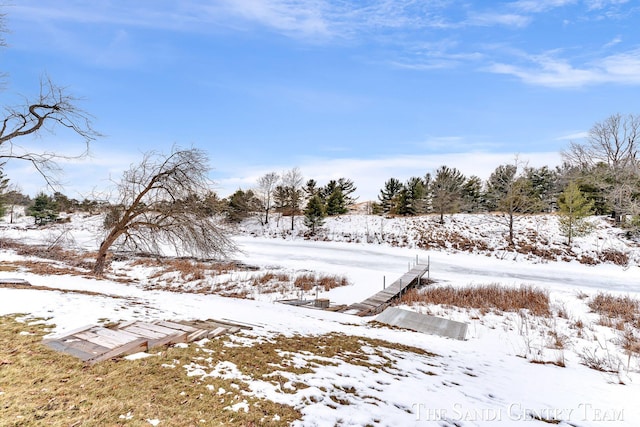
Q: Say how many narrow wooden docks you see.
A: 1